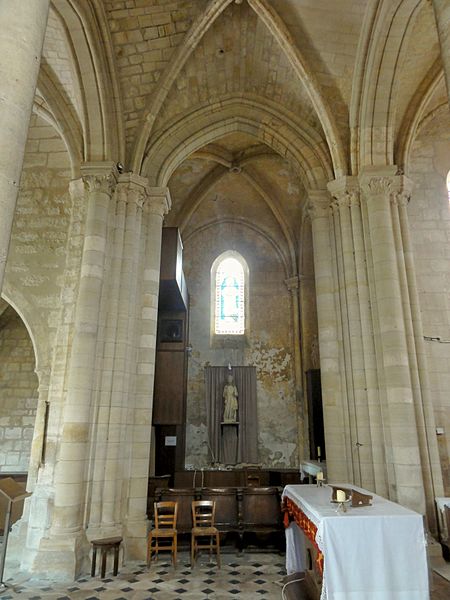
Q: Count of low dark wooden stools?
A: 1